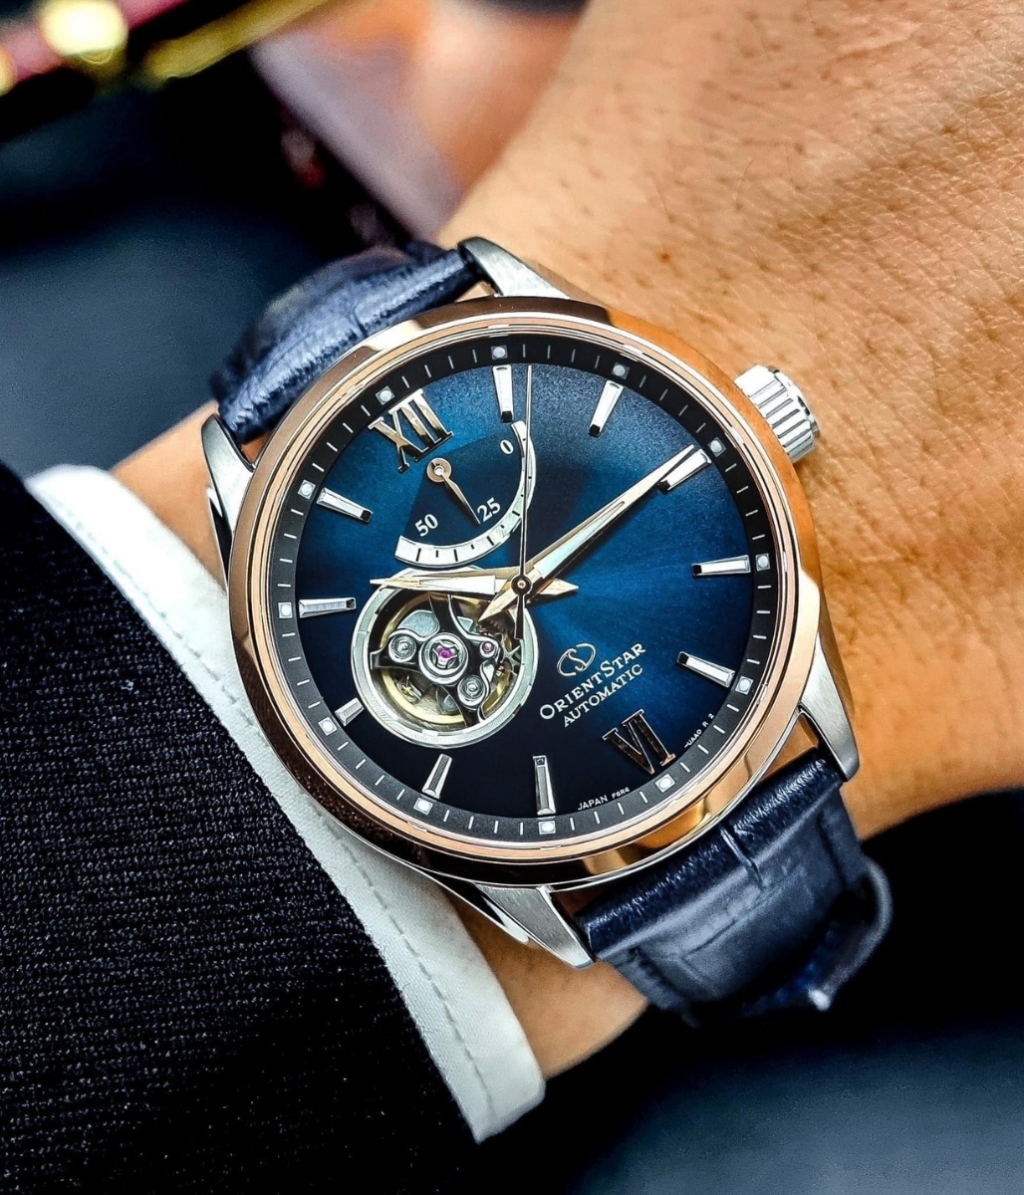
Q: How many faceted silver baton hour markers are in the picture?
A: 10